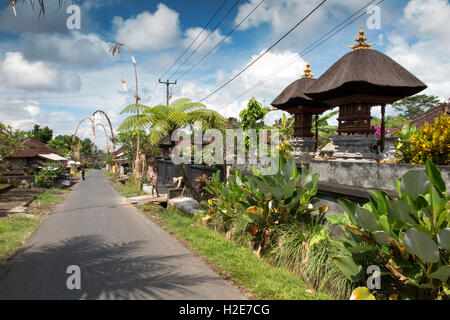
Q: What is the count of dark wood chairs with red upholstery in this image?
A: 0